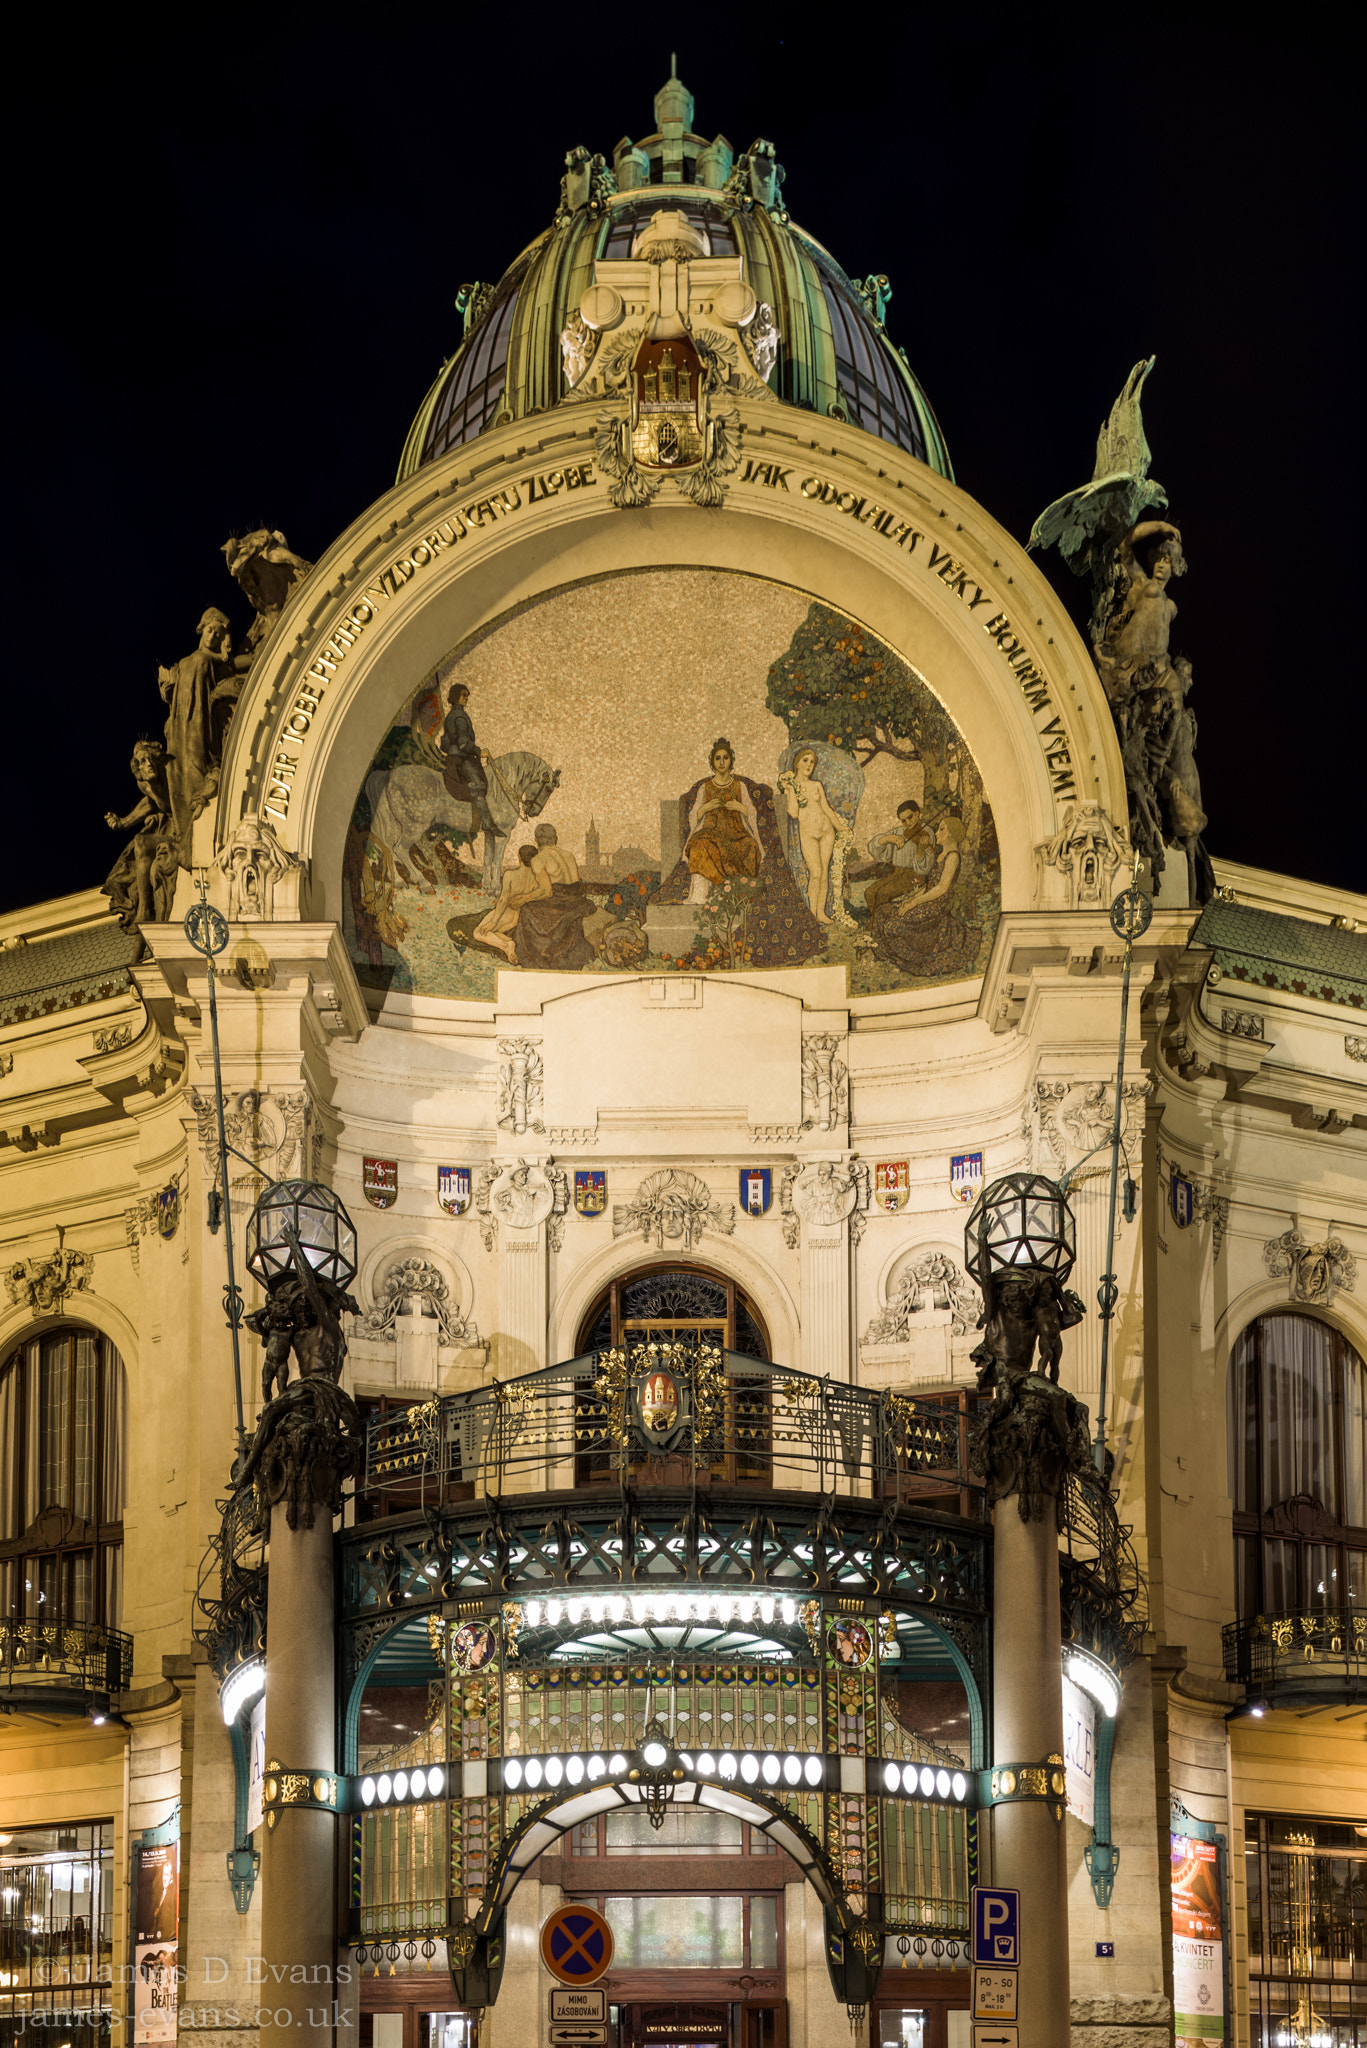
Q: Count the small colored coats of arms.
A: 8